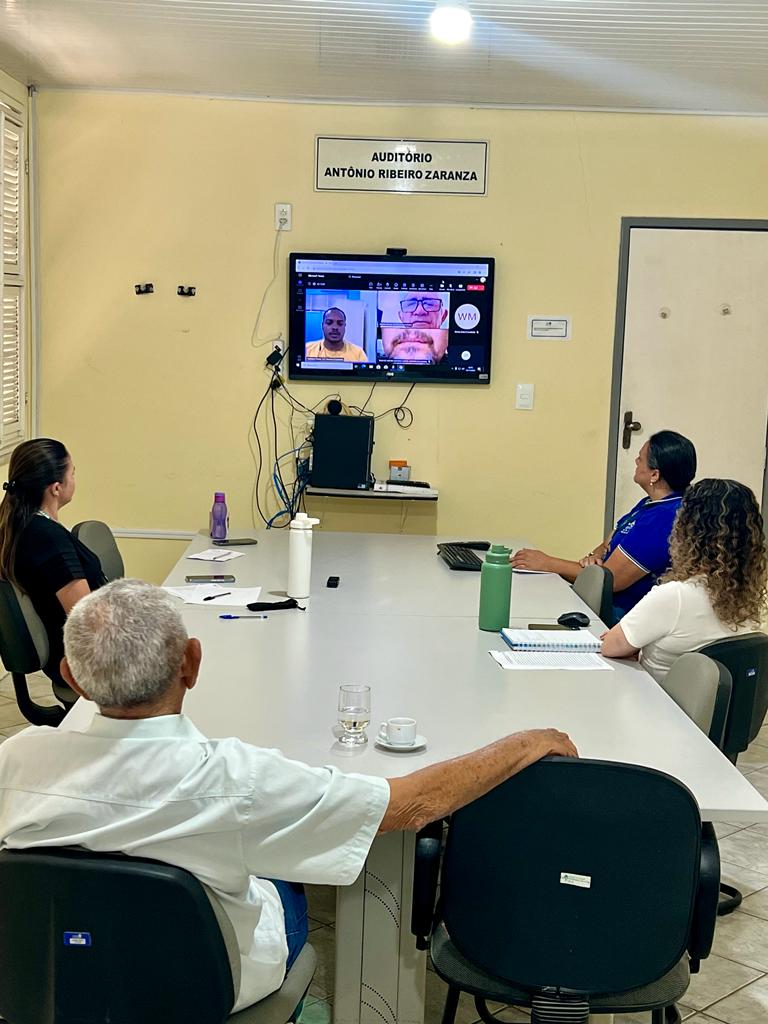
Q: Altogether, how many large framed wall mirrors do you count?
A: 0